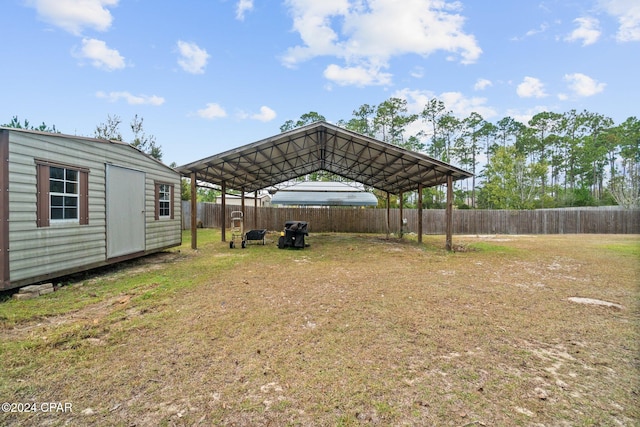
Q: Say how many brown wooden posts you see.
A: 8